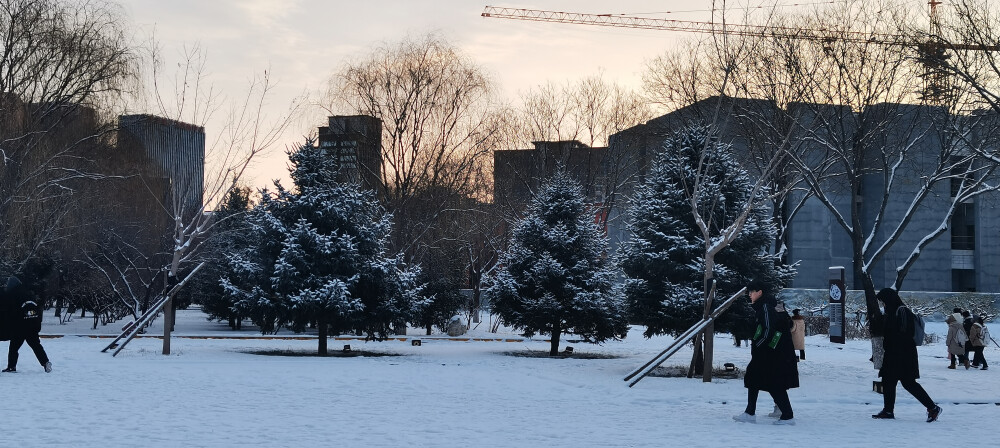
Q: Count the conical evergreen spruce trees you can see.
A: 3